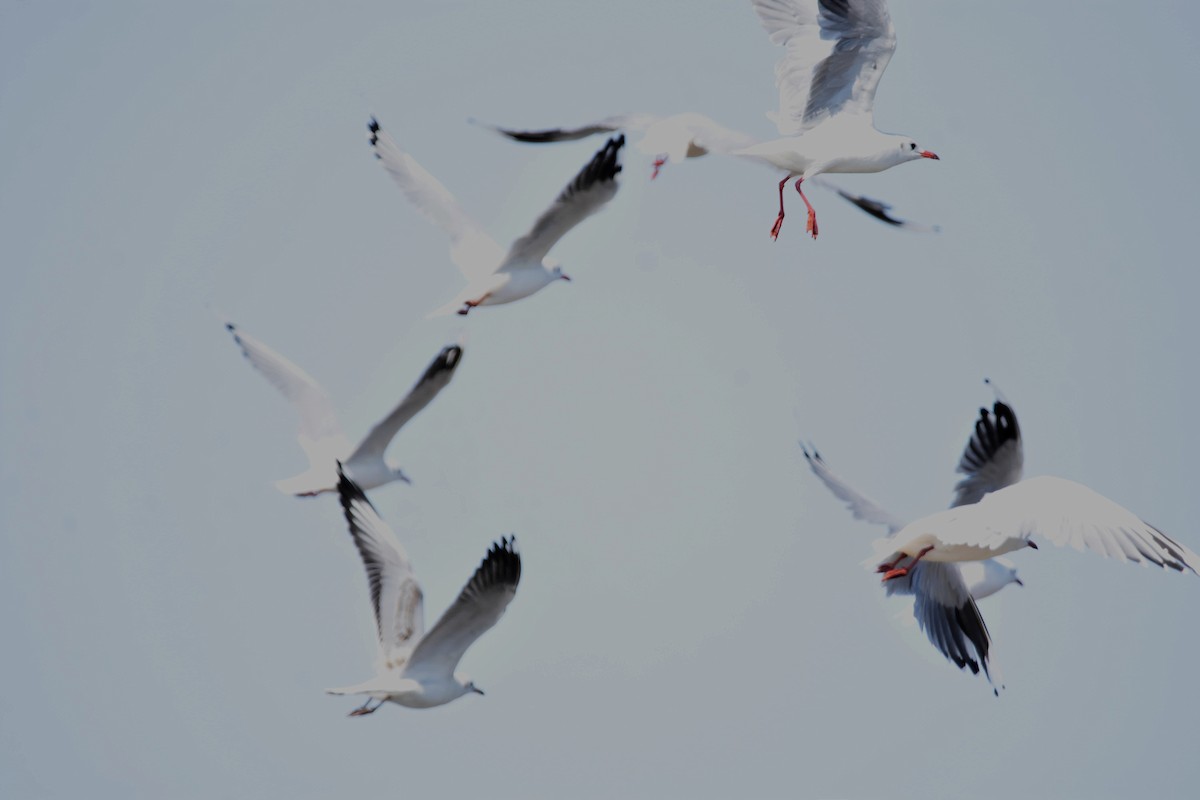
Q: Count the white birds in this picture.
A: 7